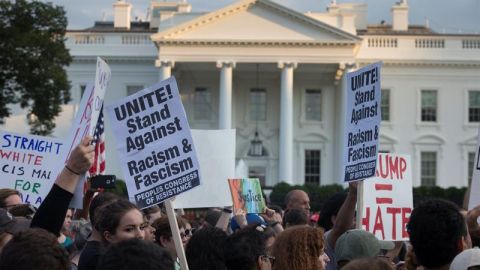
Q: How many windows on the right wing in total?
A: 6